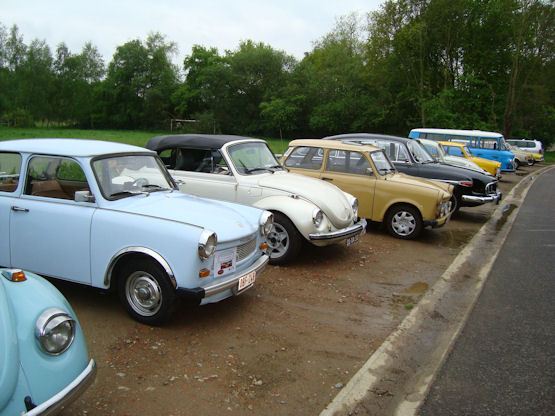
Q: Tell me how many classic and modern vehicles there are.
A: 11